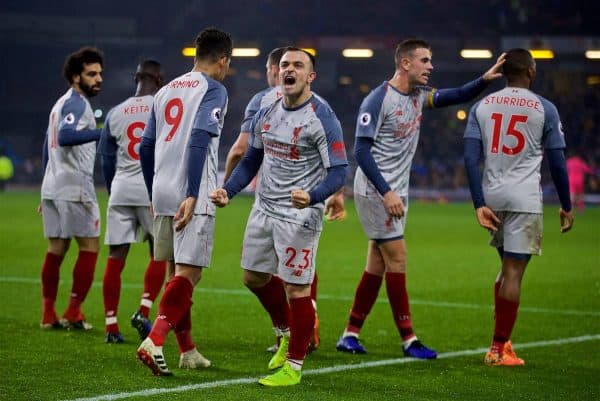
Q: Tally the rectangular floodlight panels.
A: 7